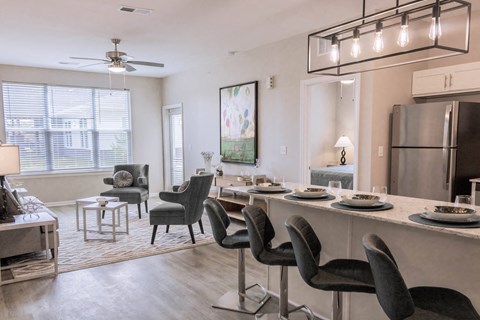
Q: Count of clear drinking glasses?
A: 4